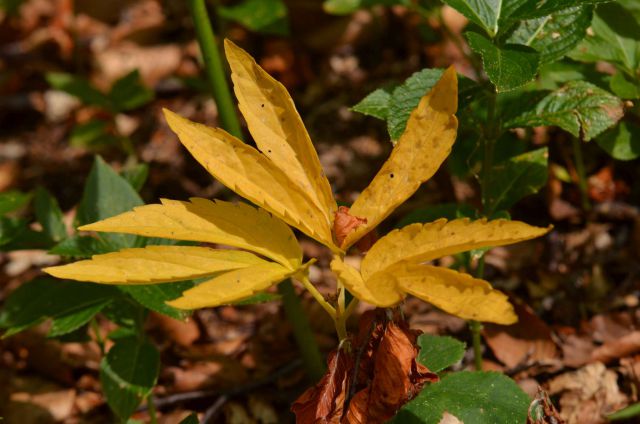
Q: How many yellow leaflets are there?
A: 9